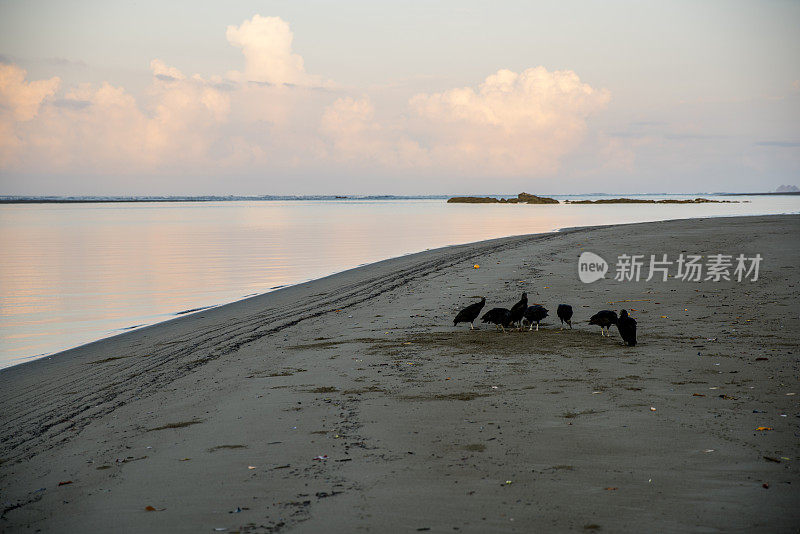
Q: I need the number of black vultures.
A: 7